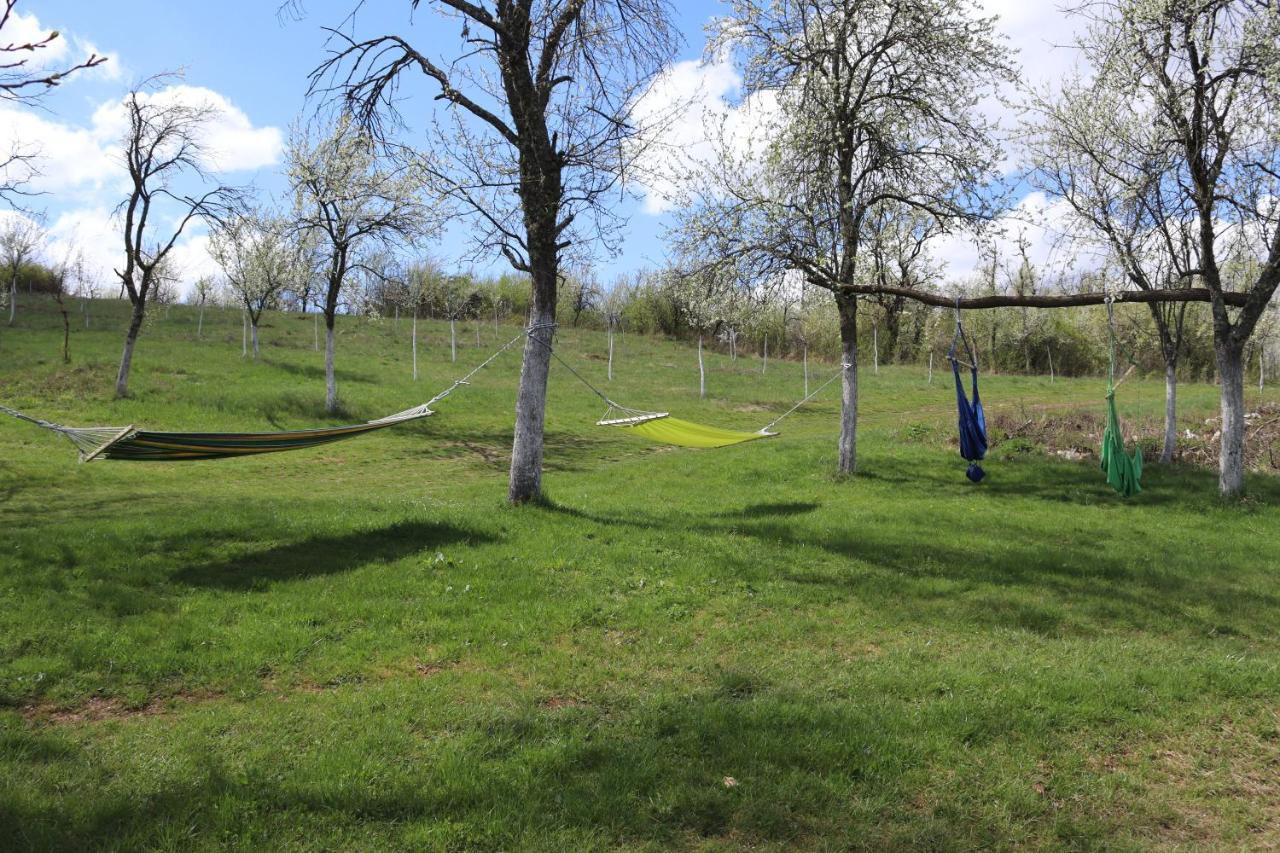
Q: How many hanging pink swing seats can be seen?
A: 0